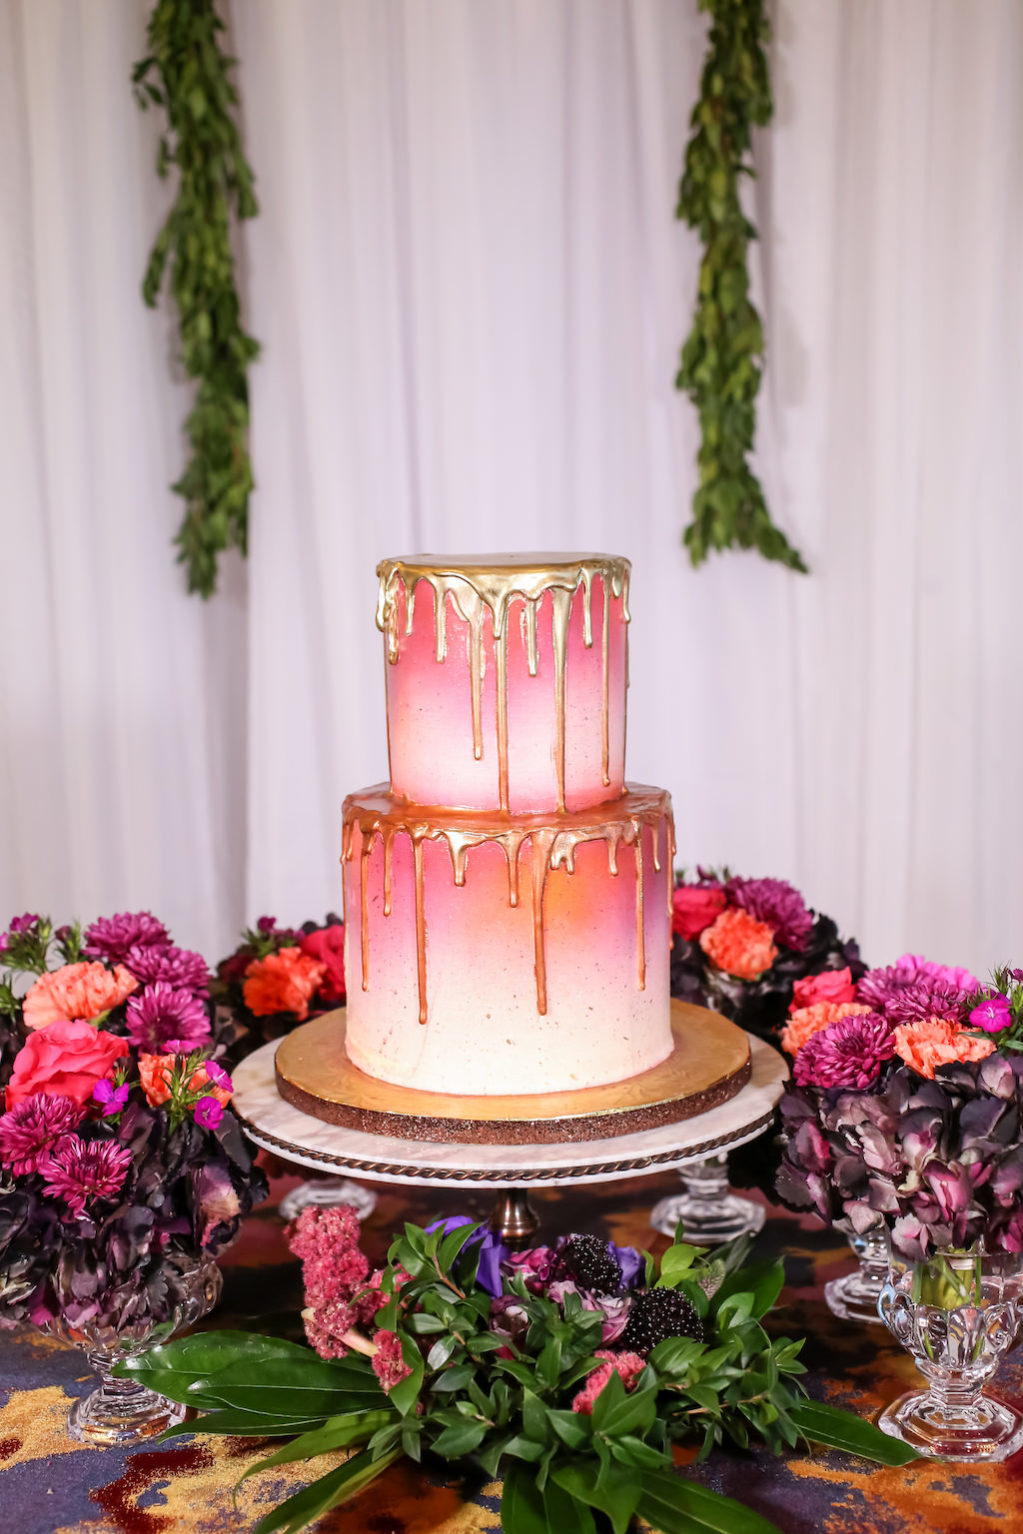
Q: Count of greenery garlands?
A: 2